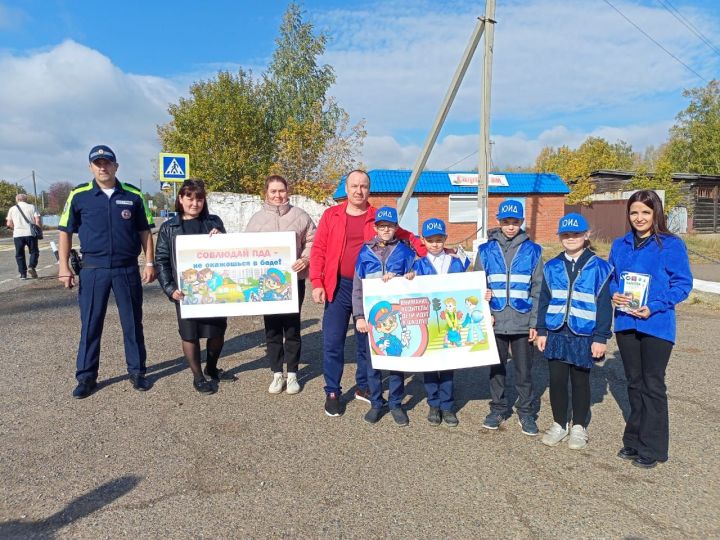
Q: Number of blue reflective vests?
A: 4